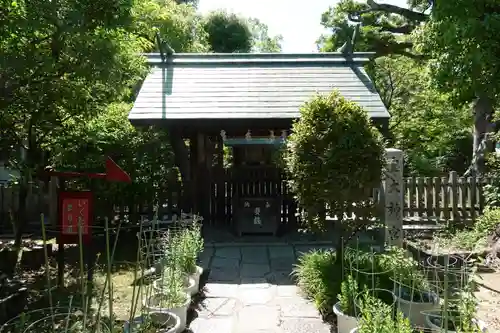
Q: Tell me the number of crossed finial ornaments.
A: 2